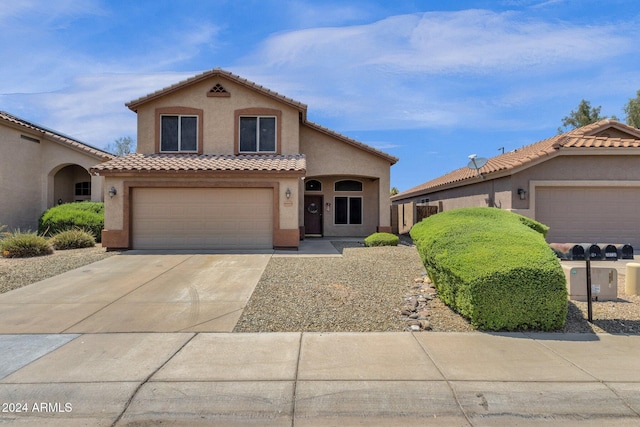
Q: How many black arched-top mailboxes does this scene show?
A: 4